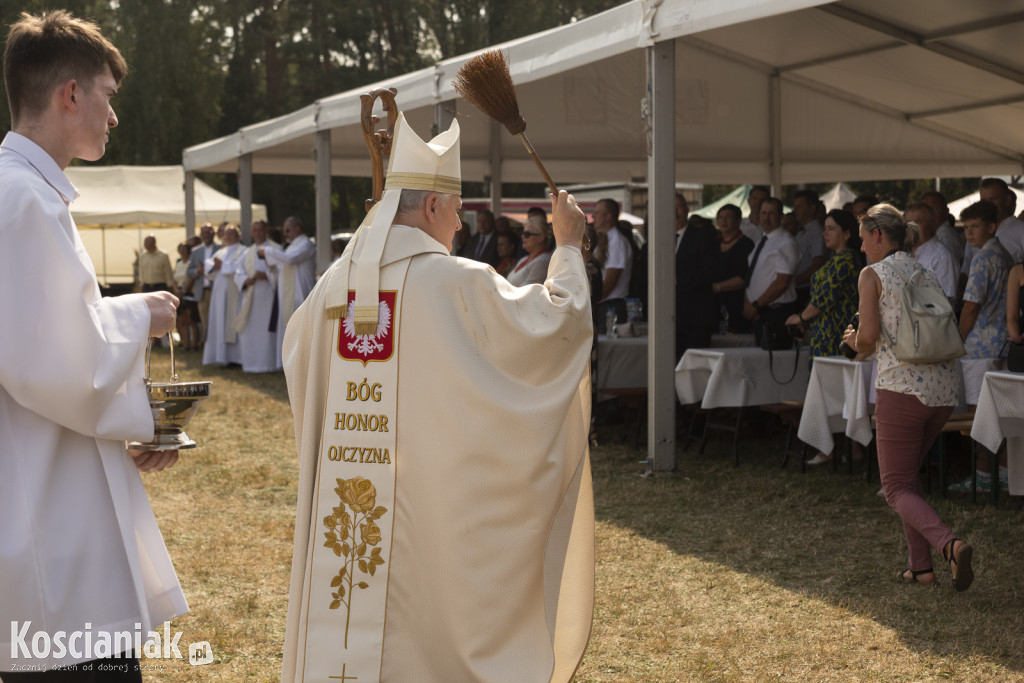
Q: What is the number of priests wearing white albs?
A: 3